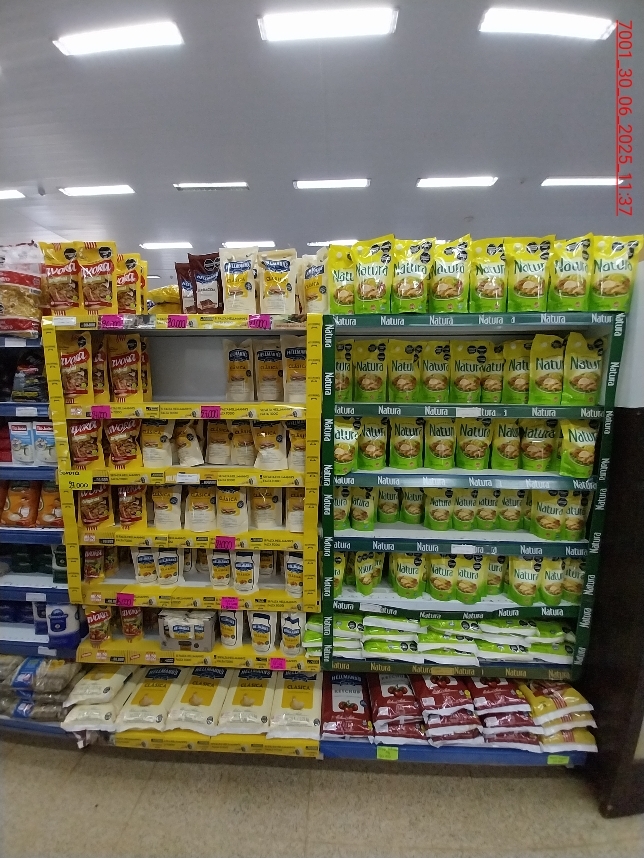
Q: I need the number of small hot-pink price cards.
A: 9